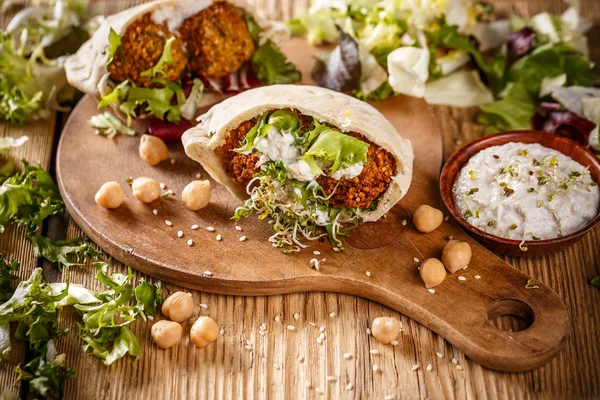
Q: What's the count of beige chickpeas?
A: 11